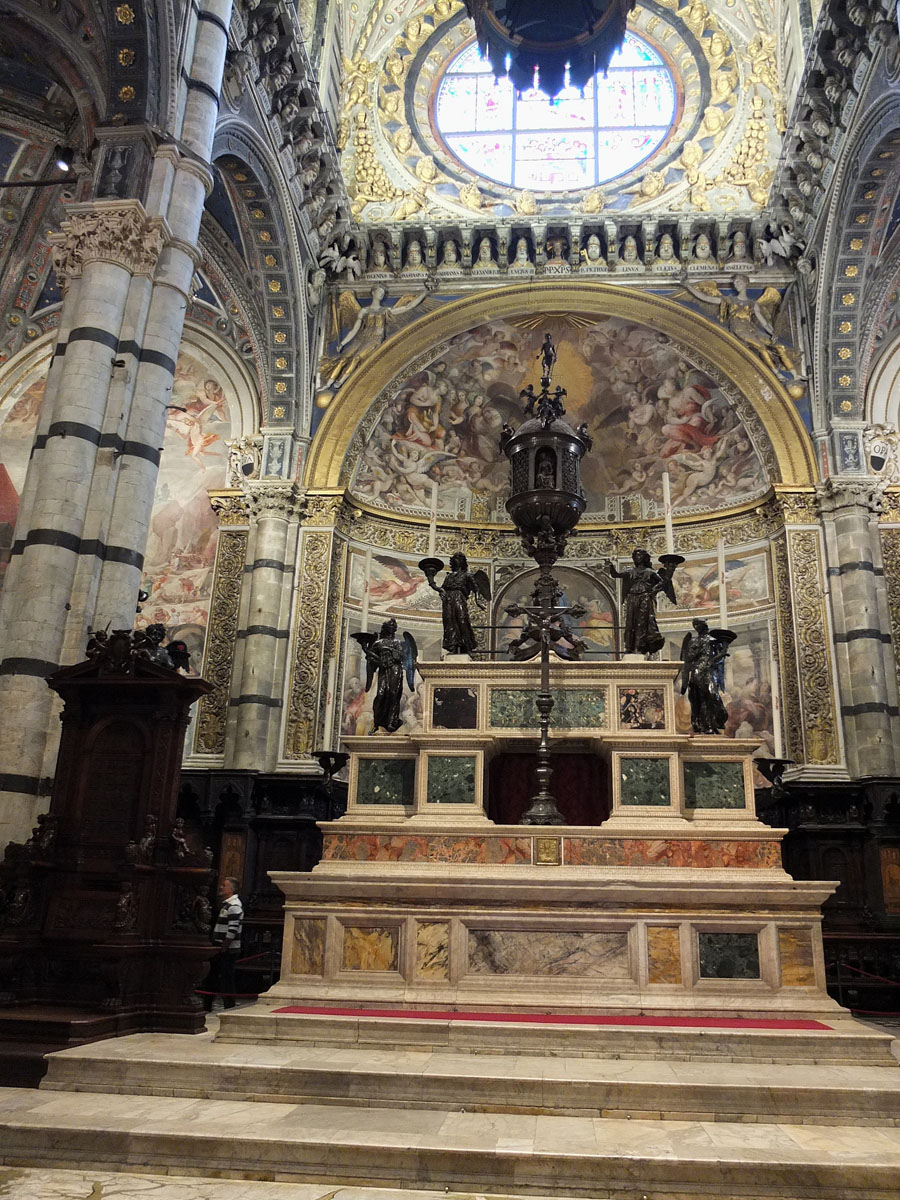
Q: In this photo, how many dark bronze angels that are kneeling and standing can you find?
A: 4